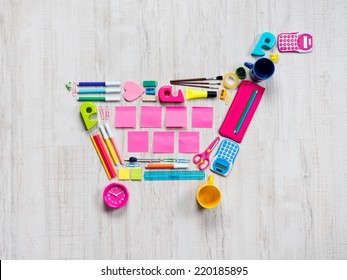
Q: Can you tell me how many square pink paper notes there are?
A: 7